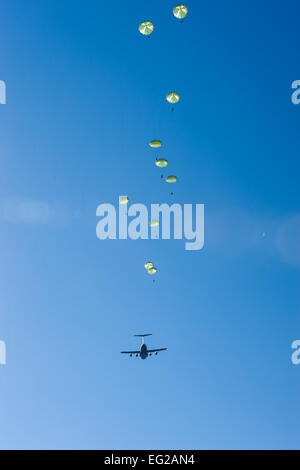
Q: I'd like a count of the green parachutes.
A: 10